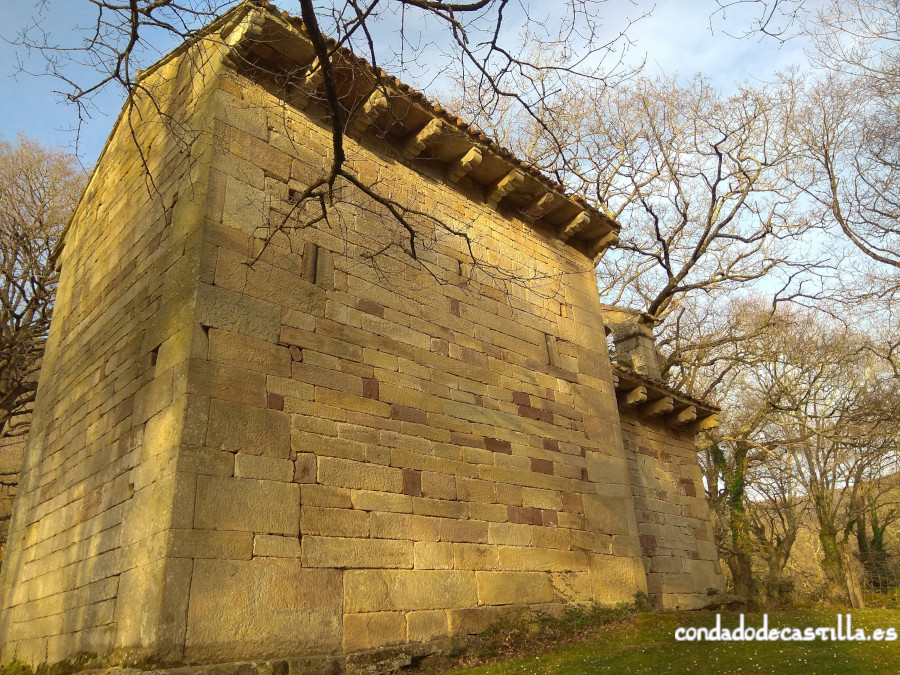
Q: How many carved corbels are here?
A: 14